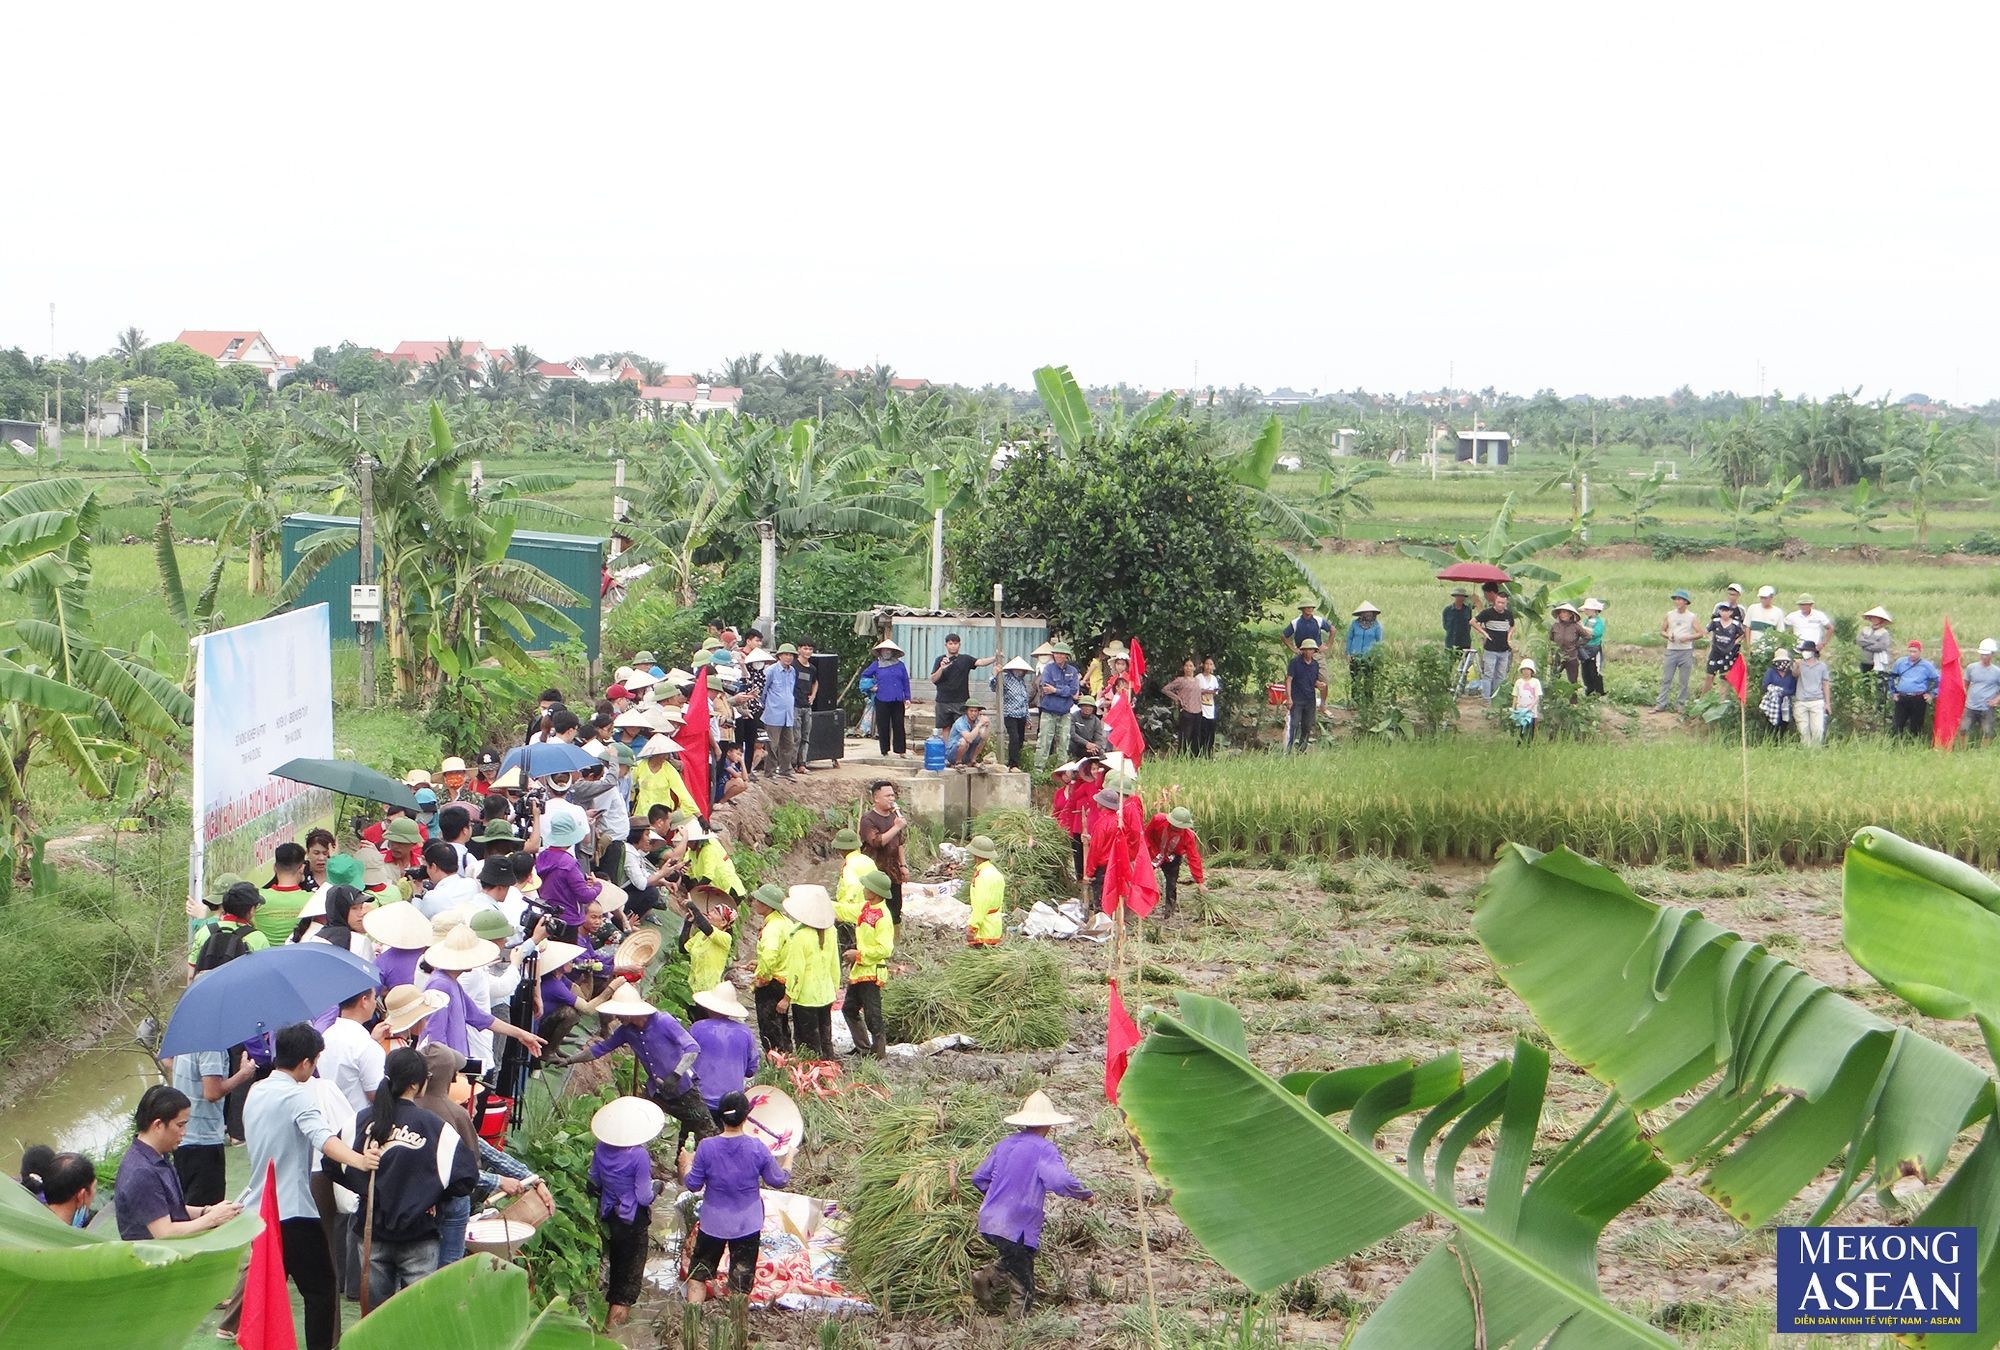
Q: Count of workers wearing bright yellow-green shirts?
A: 8